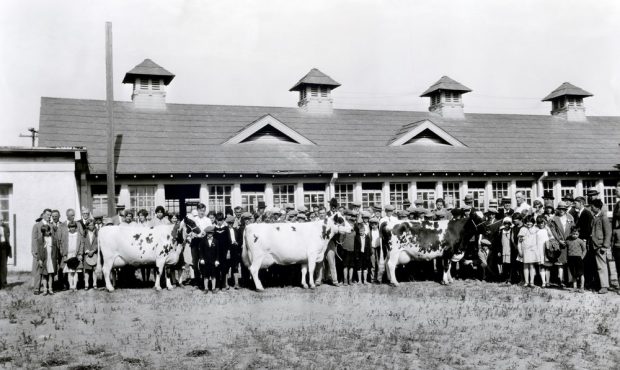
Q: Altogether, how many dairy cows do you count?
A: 3